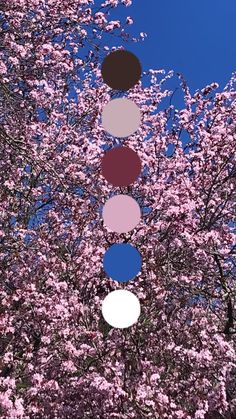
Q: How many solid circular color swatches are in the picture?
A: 6